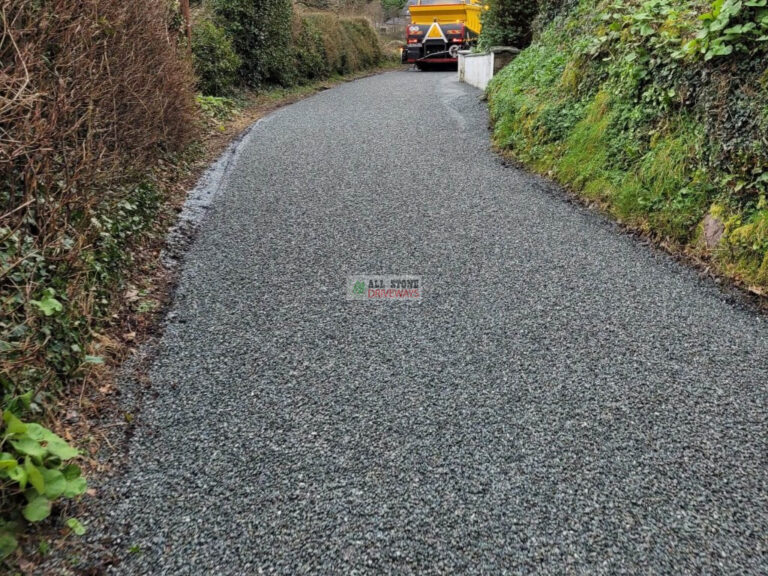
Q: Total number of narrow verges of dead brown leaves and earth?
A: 2